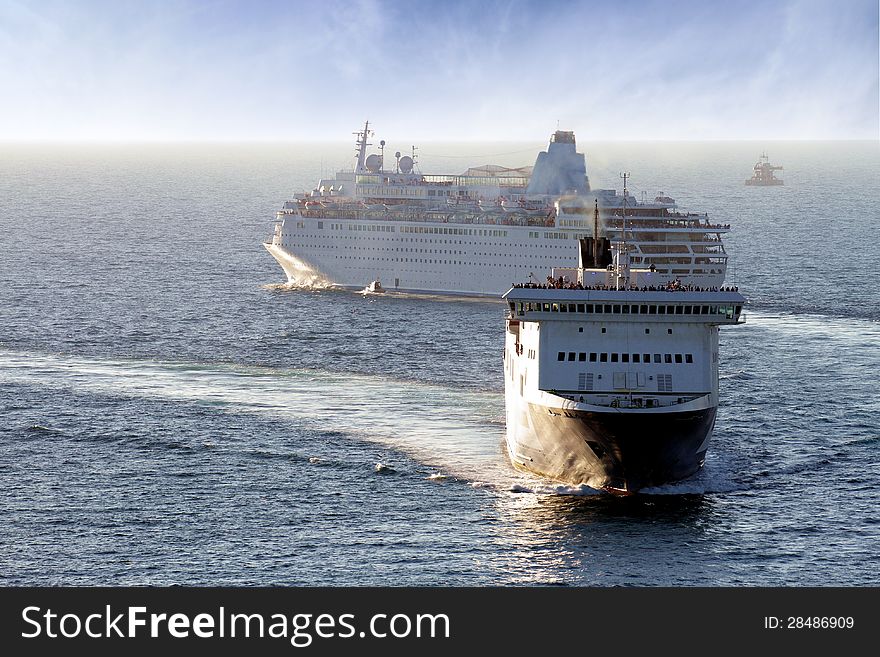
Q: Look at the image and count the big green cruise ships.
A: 0